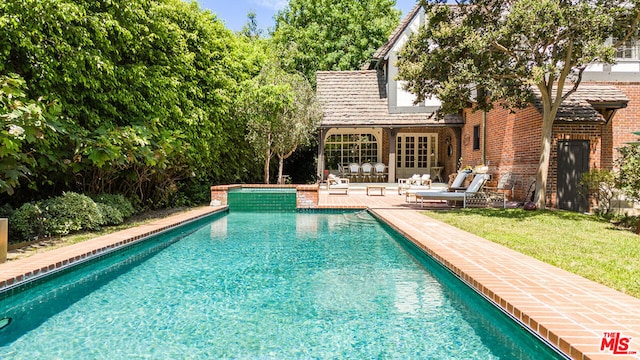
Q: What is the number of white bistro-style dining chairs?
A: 3